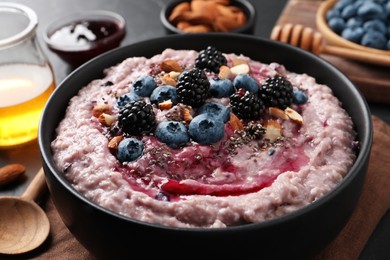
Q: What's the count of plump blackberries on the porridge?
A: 5